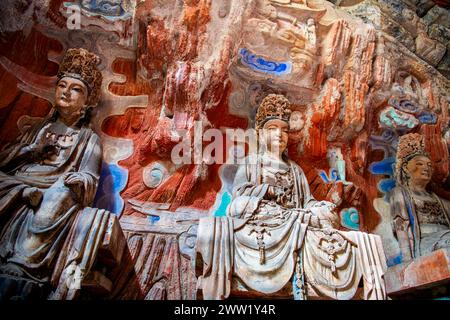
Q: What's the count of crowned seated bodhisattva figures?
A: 3